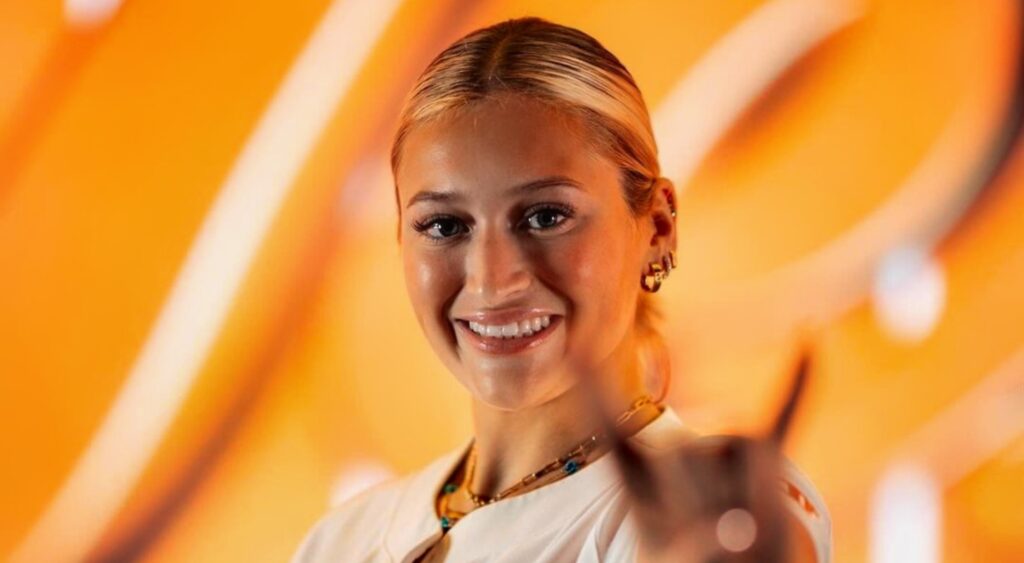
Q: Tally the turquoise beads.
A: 3